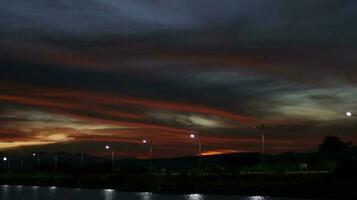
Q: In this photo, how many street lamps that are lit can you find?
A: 6